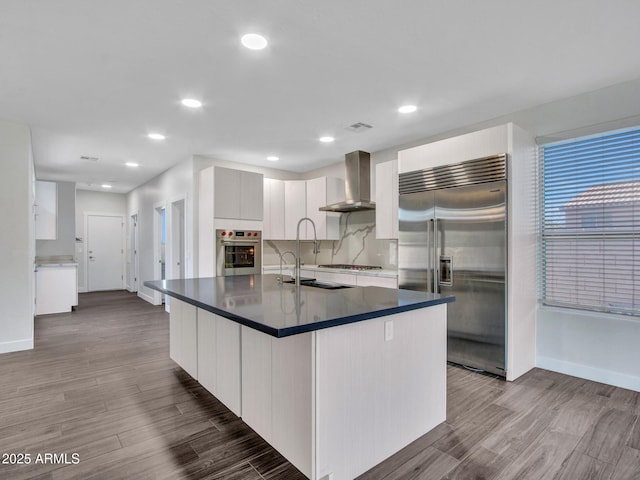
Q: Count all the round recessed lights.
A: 8